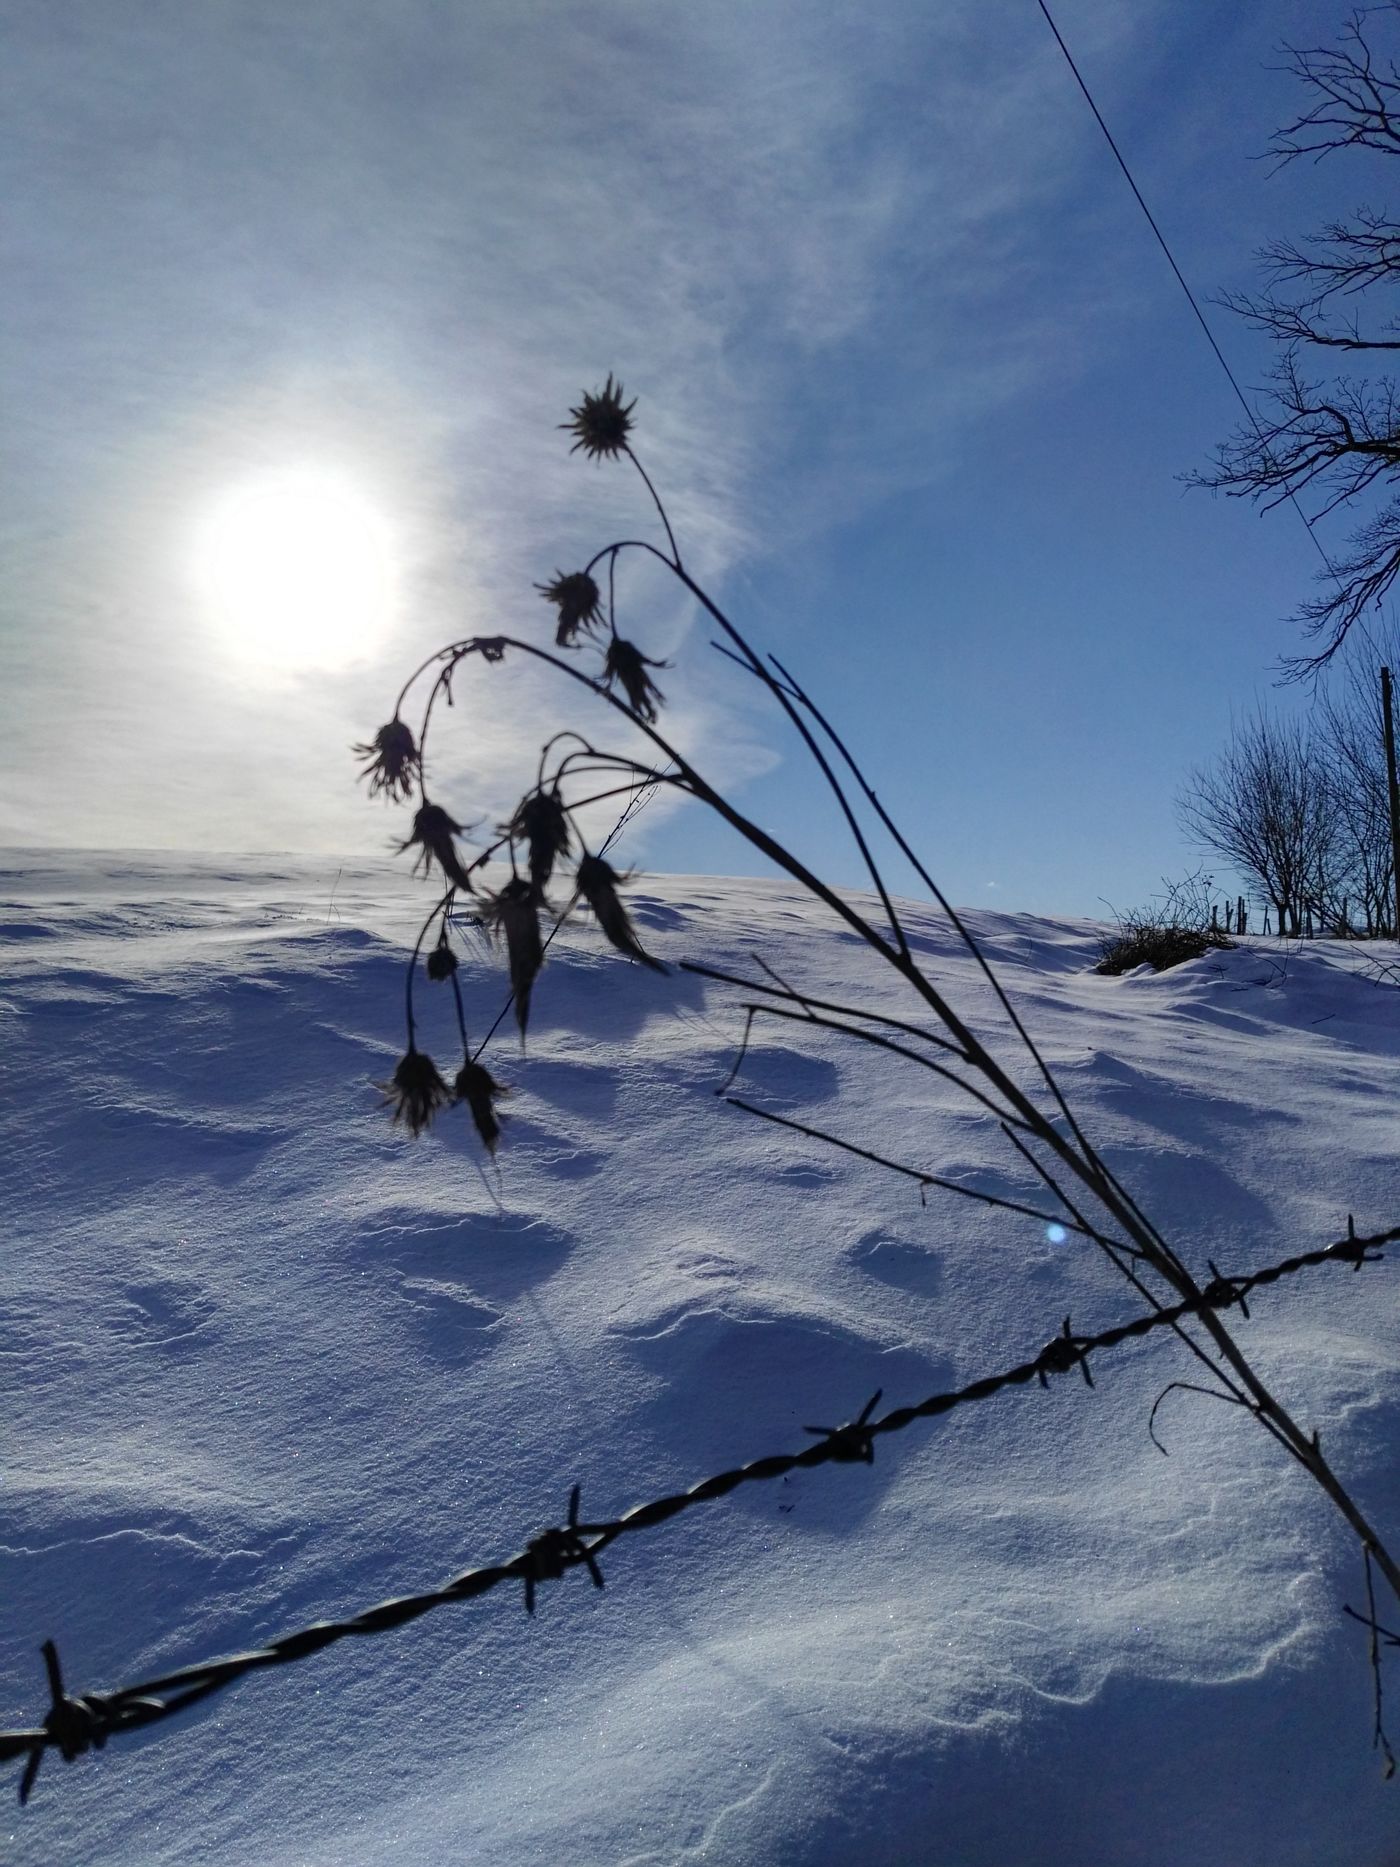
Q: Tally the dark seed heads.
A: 11